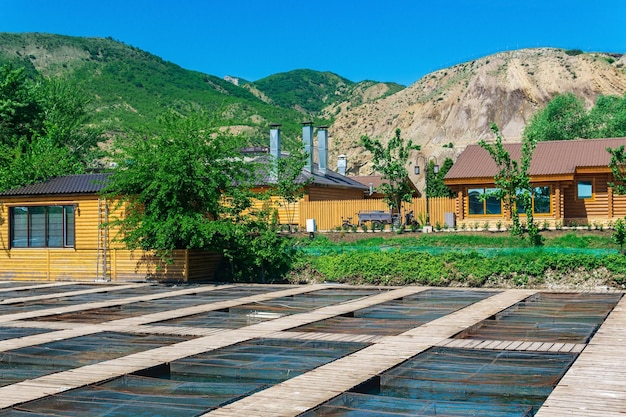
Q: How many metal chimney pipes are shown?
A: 4